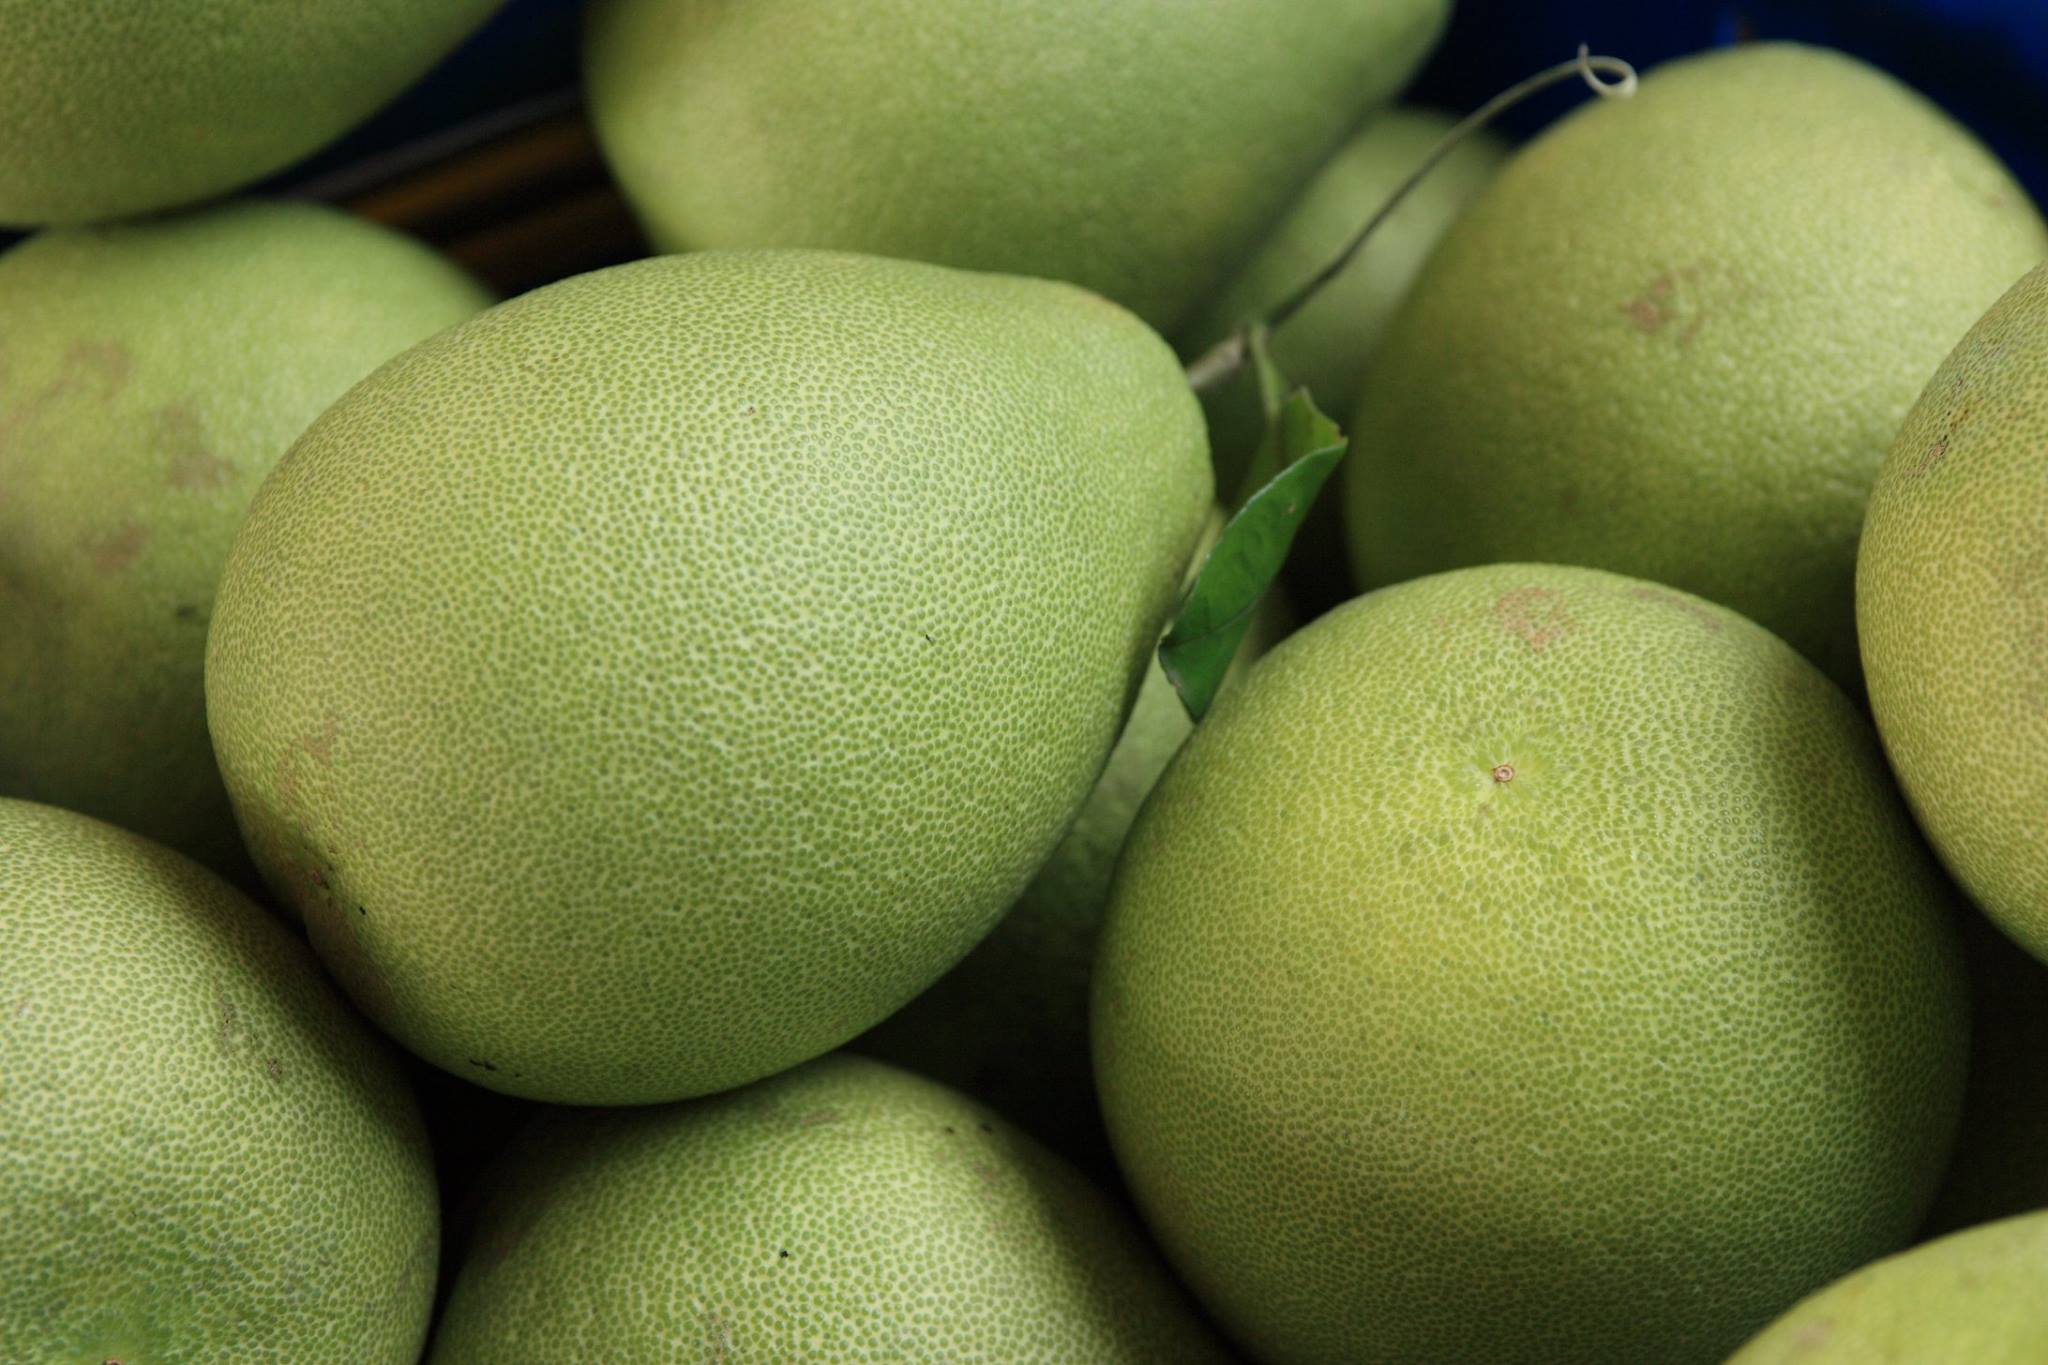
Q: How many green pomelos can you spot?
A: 12